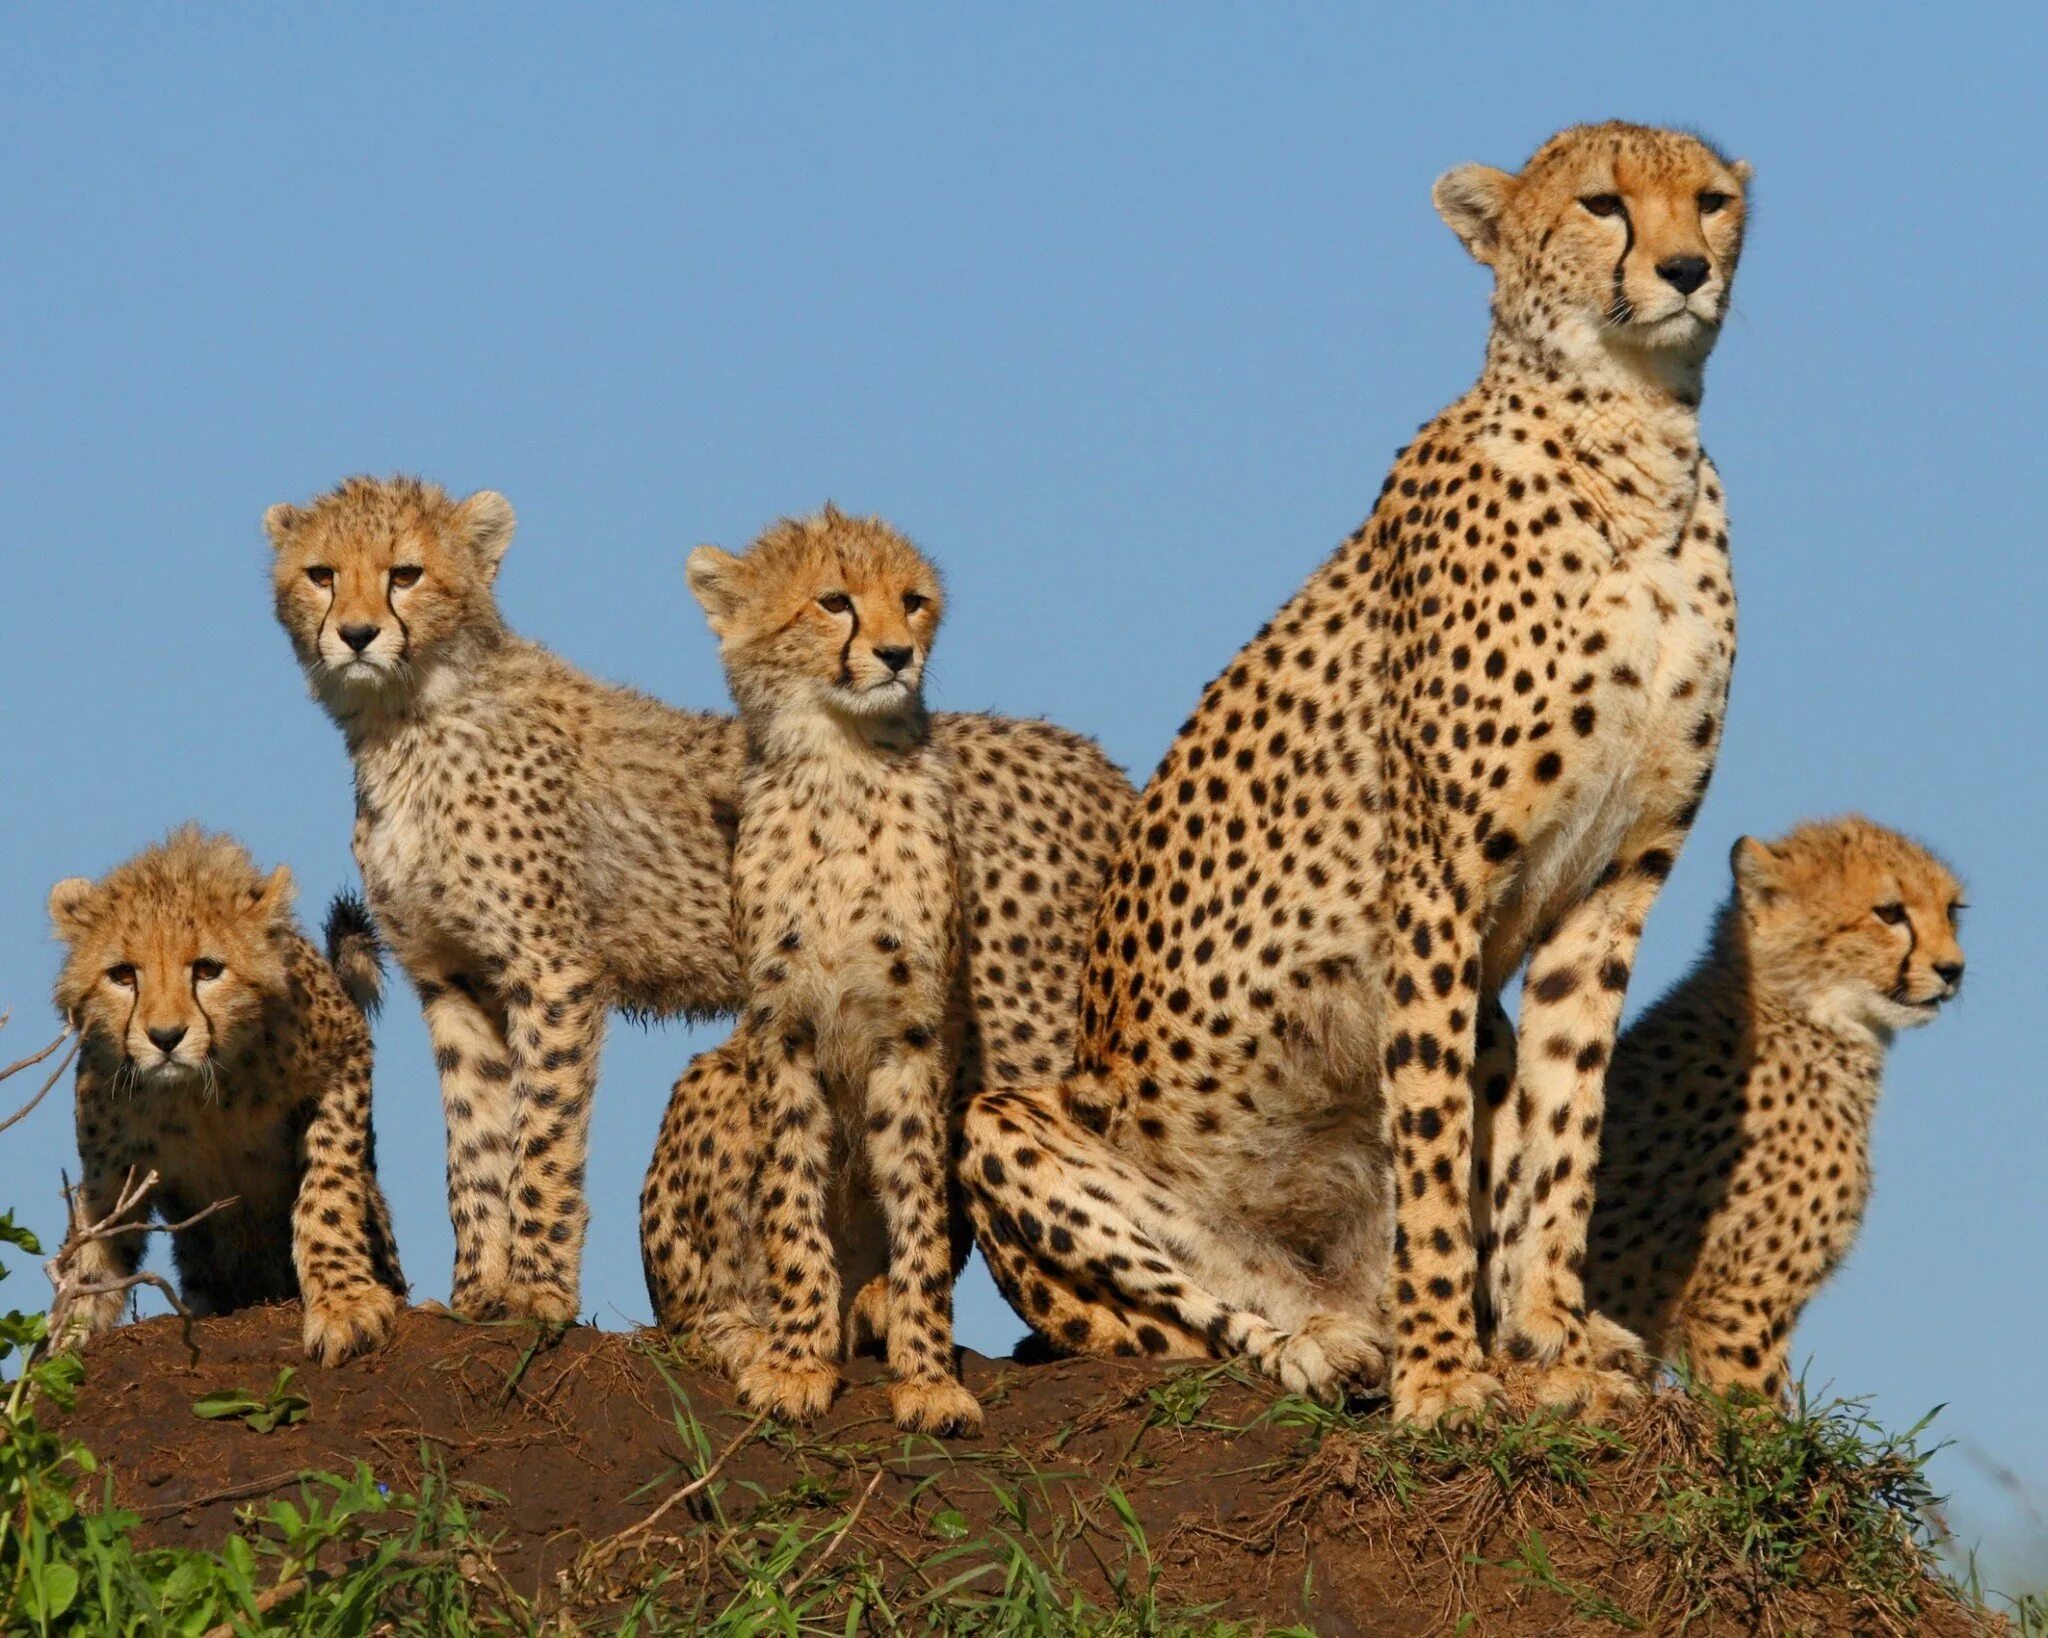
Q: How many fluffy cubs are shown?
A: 4